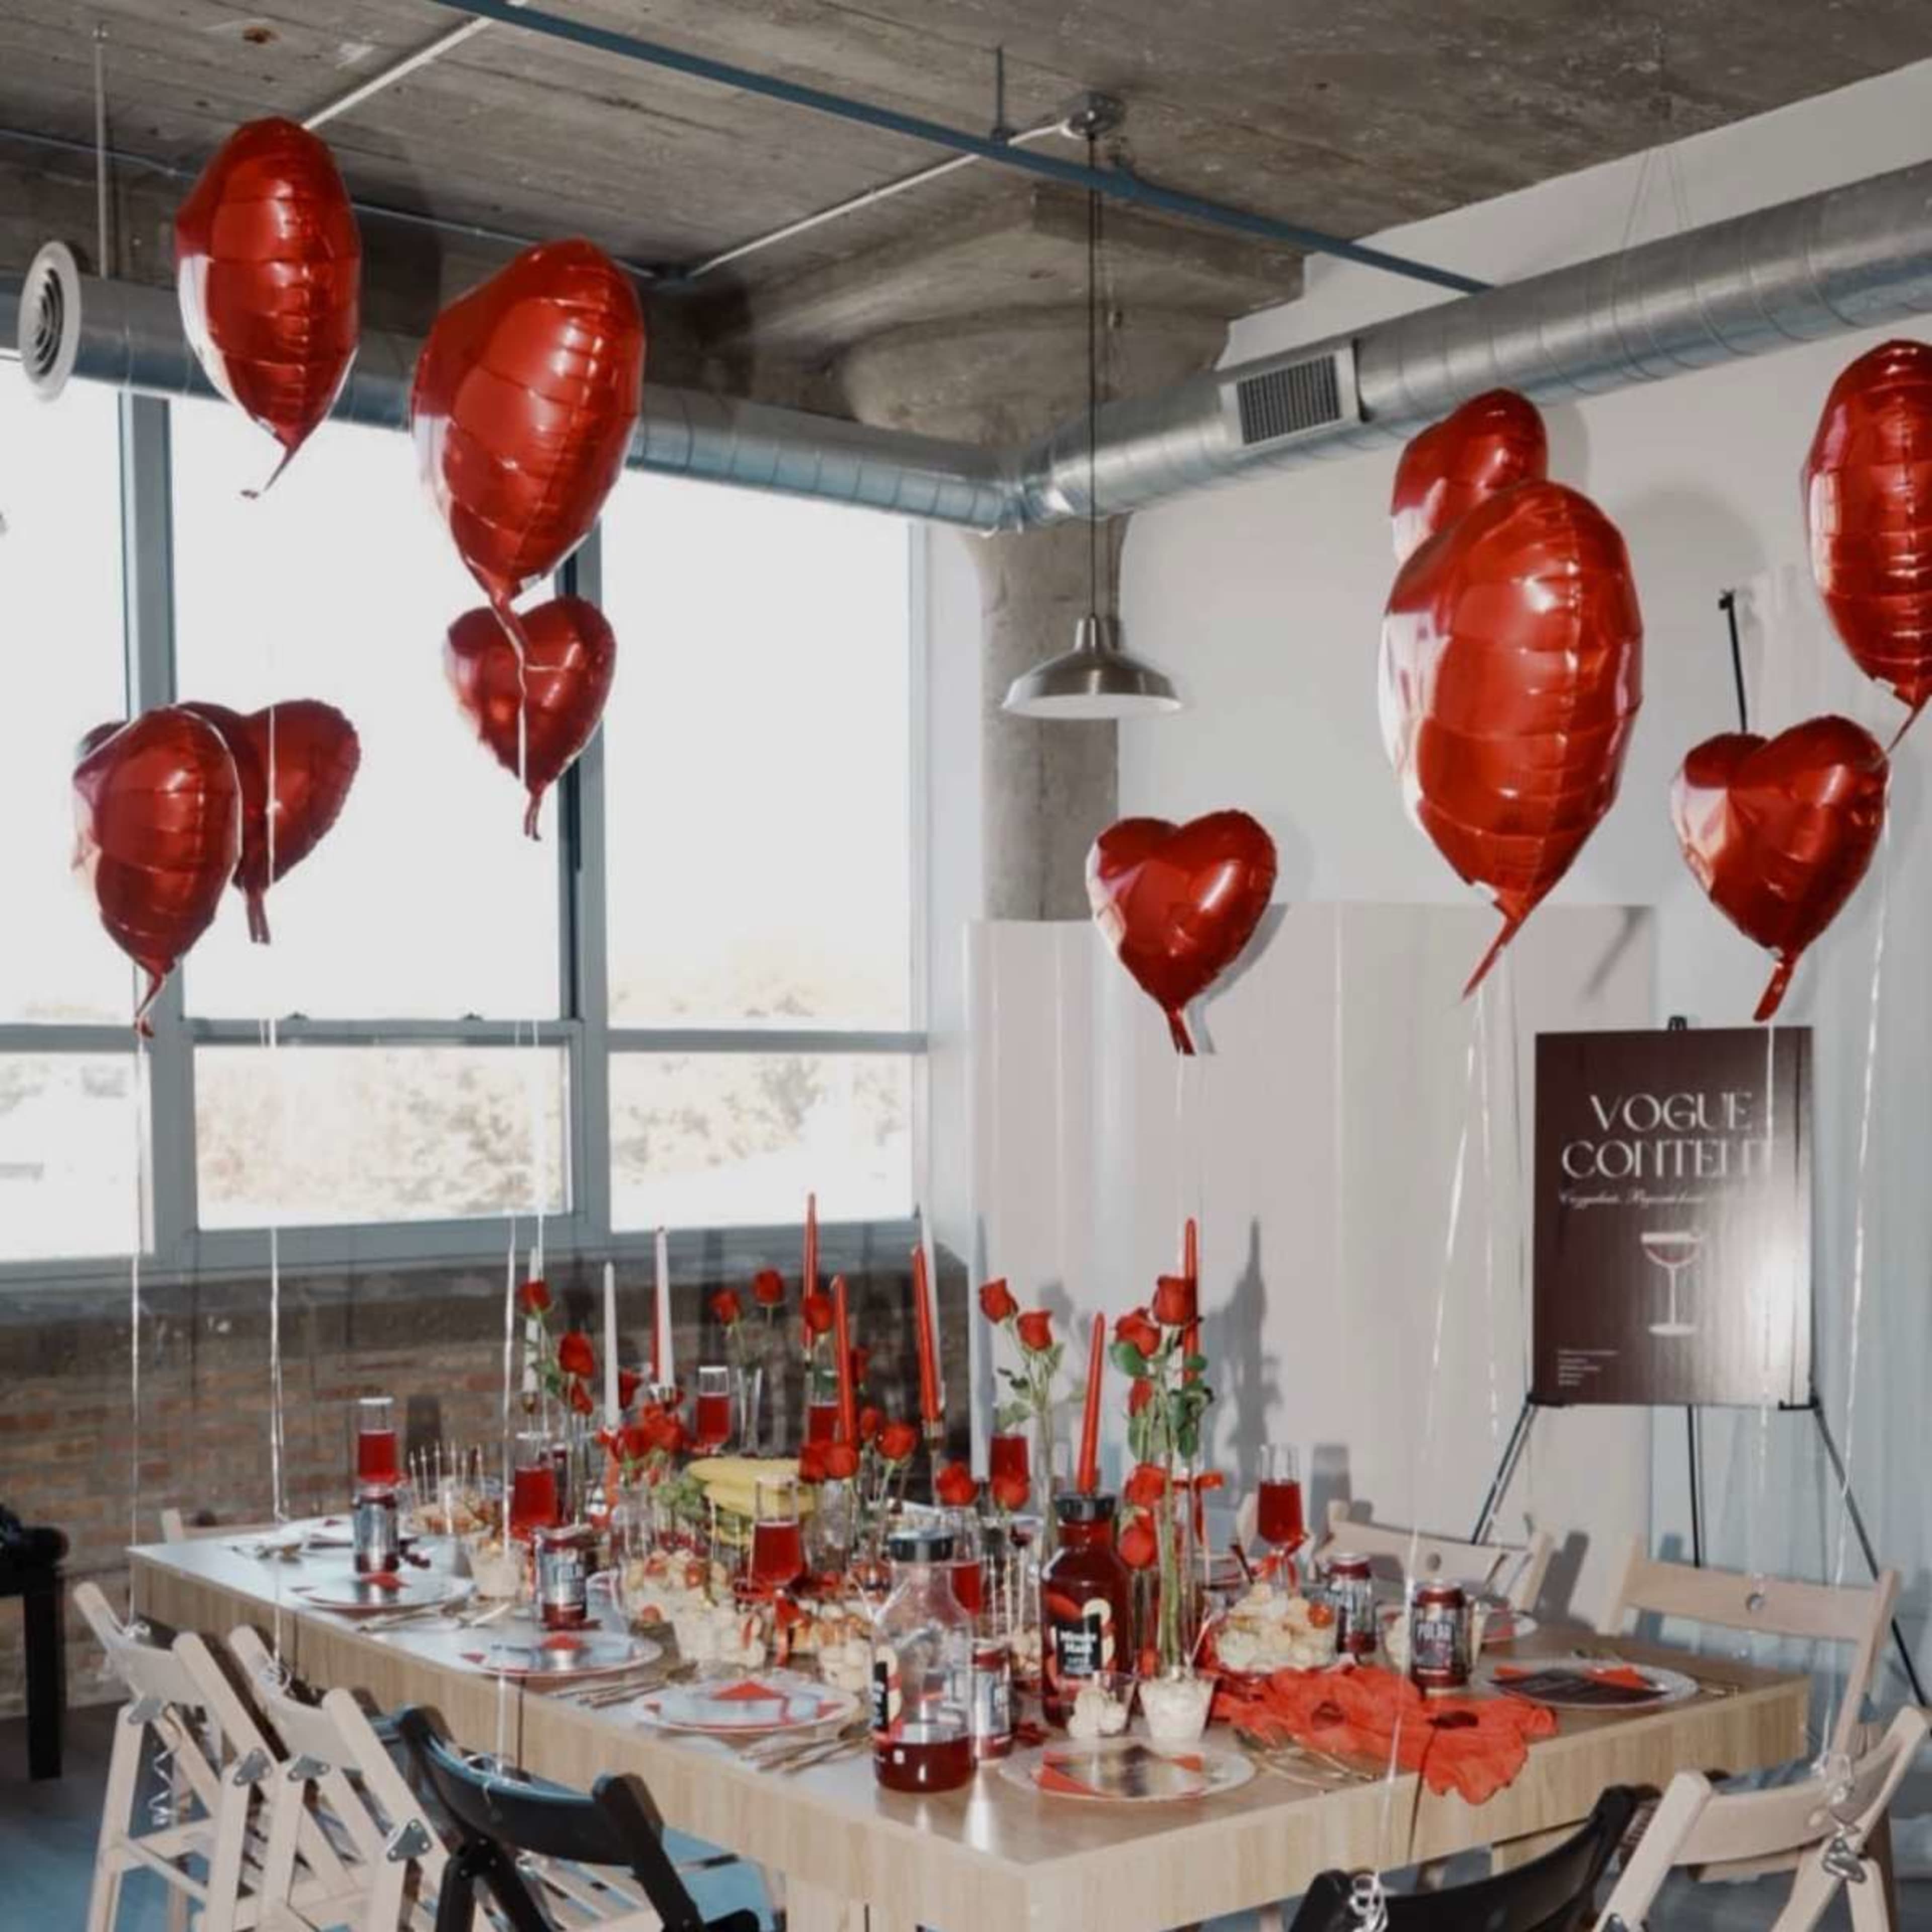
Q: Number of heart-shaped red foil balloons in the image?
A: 10